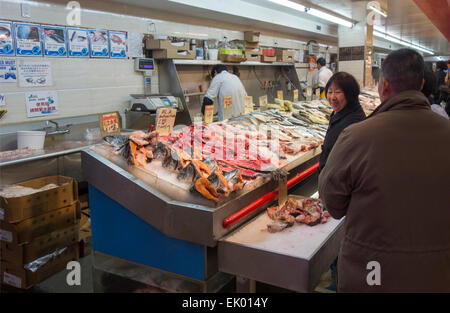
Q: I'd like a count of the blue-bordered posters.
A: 6